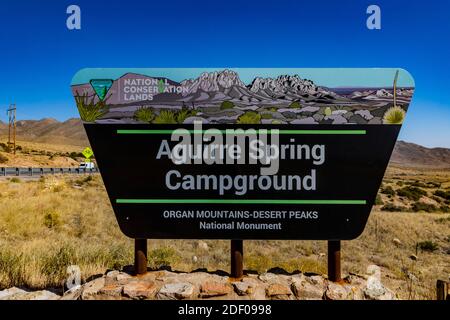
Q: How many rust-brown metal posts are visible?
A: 3